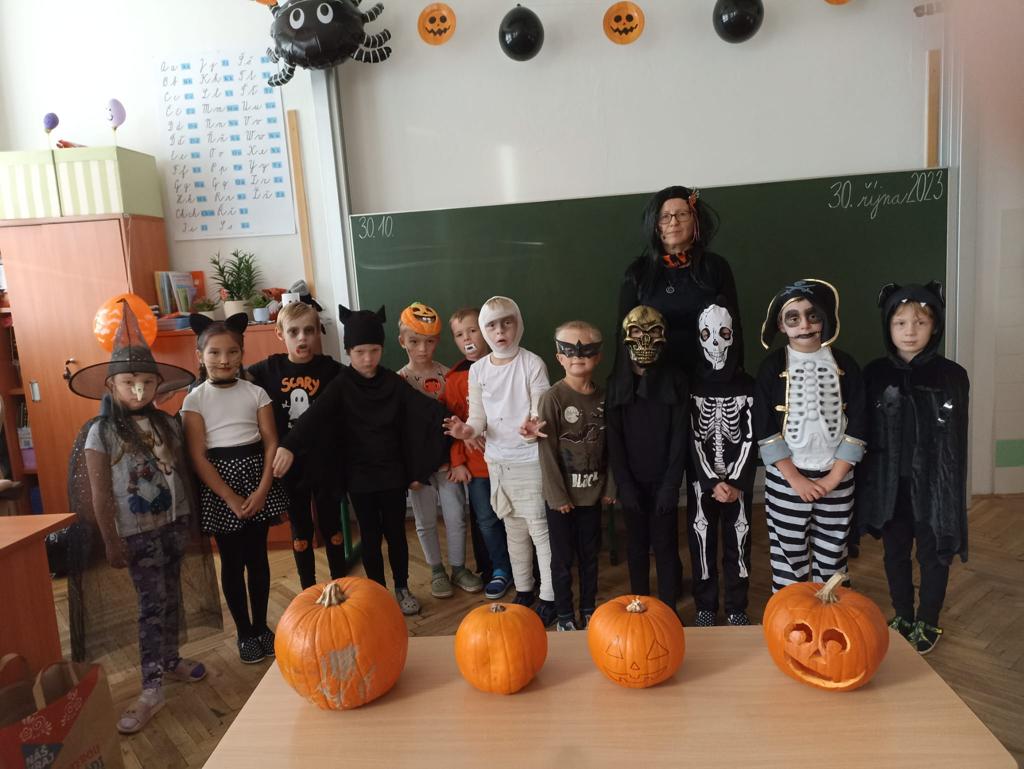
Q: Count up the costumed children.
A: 12